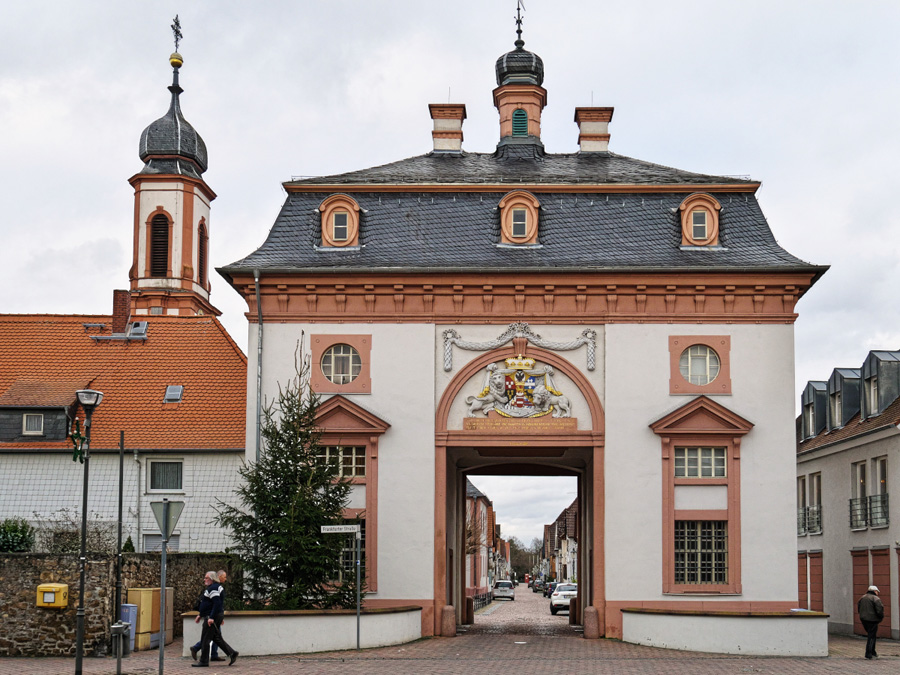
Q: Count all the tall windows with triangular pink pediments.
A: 2